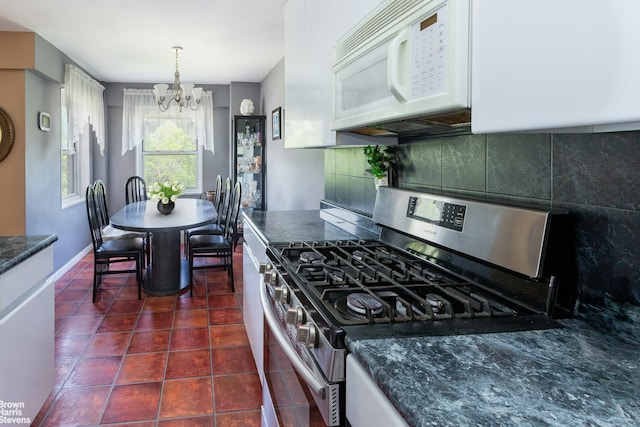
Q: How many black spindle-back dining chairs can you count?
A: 6